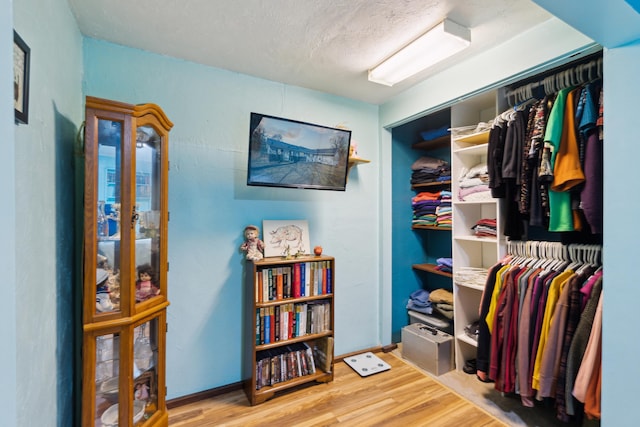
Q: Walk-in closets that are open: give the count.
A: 1